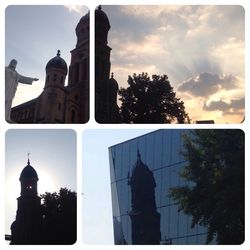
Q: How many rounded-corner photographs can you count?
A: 4